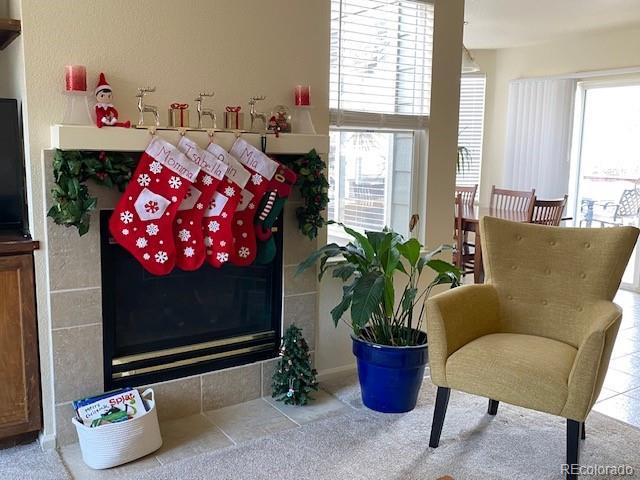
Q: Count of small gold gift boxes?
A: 2